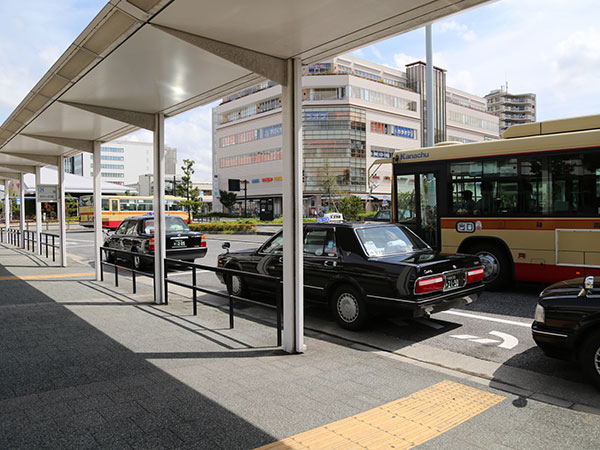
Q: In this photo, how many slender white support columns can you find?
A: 7